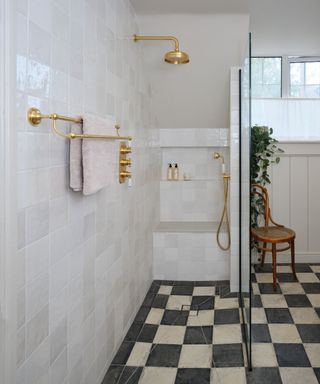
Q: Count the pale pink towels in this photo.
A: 1